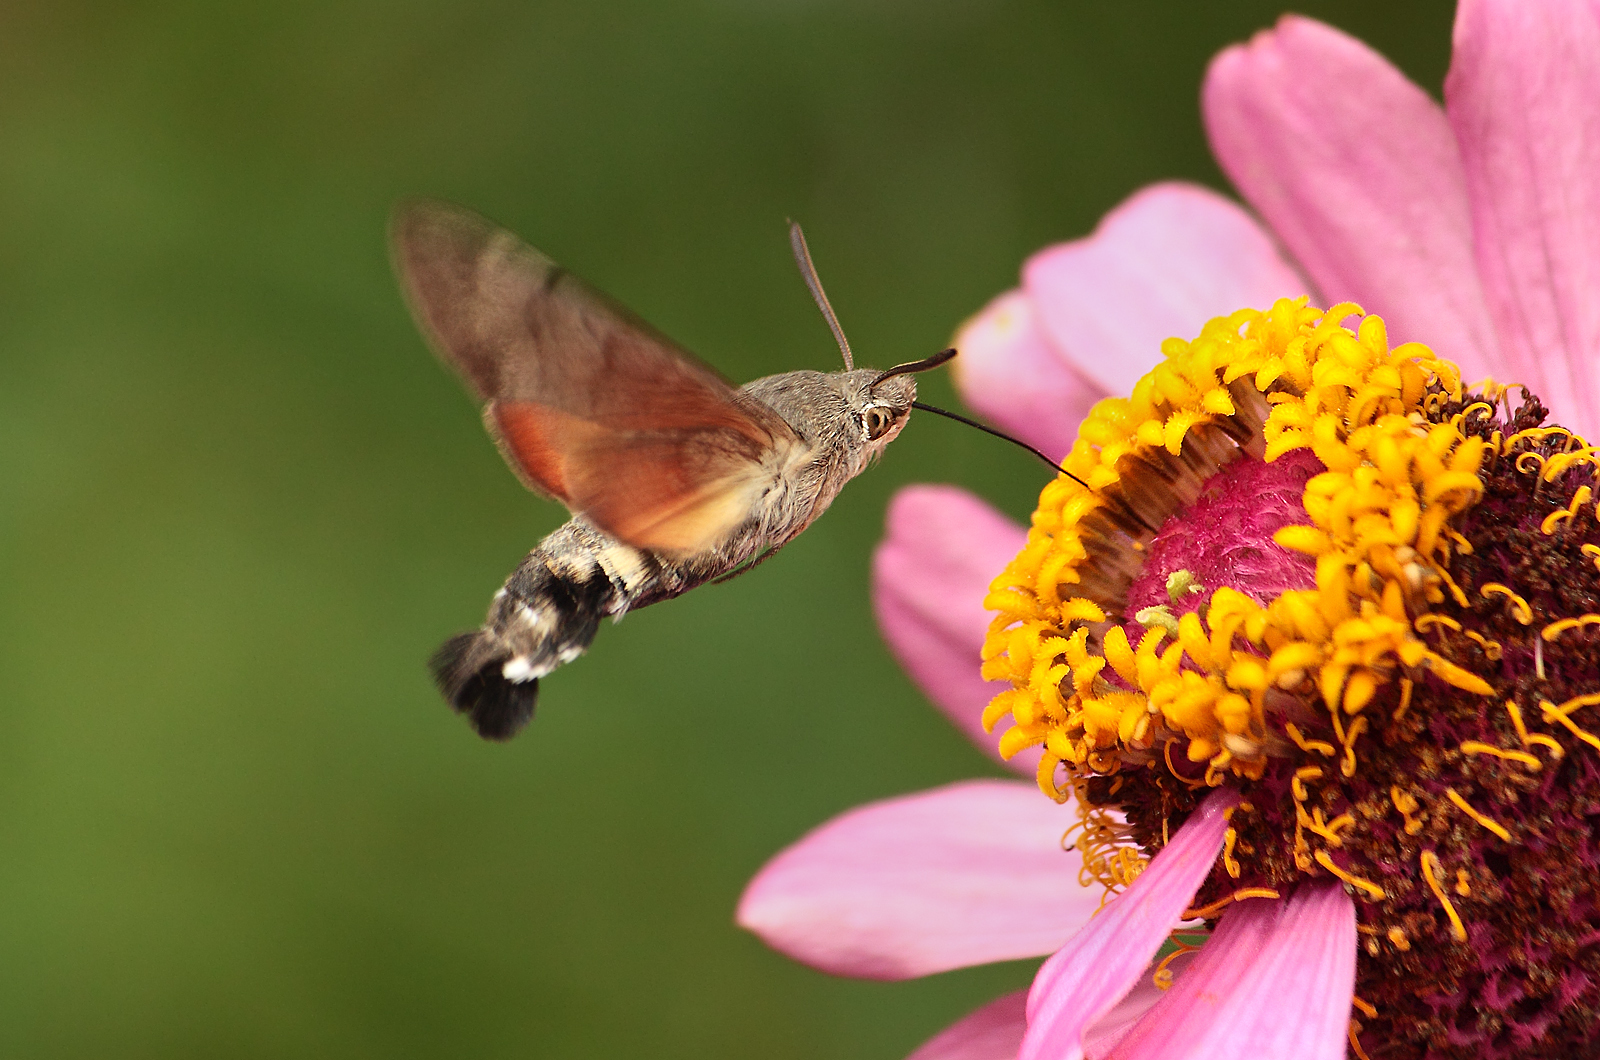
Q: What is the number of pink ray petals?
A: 9